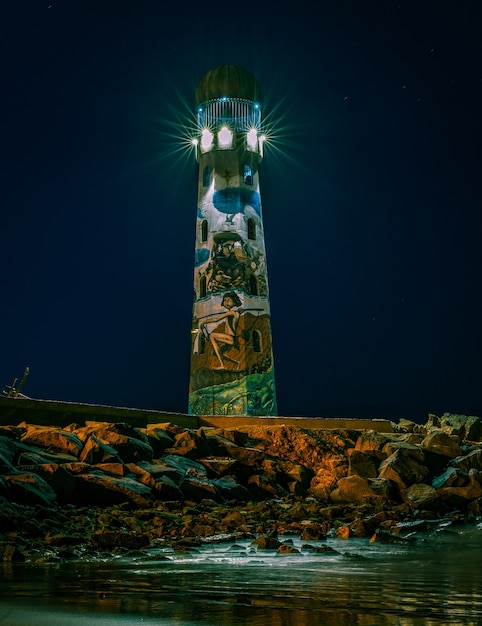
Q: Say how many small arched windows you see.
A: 8